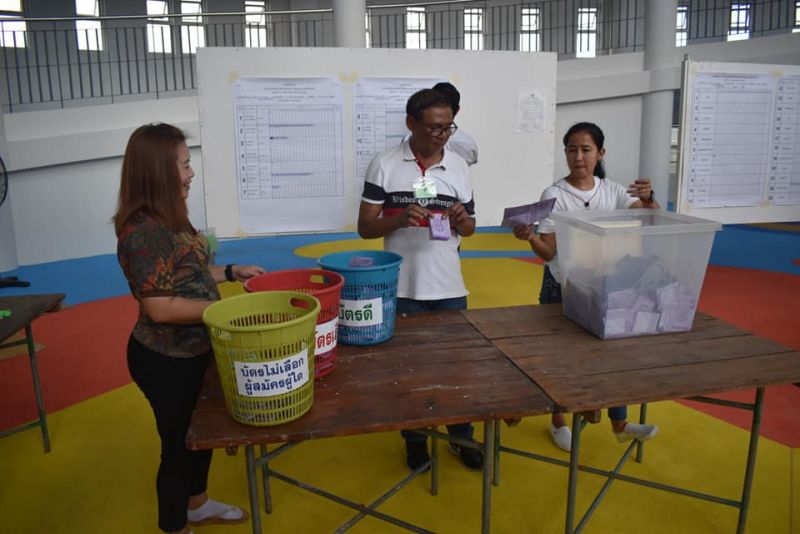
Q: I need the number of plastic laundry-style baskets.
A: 3